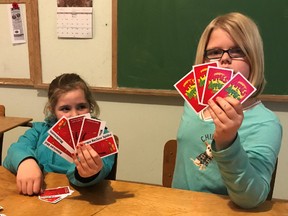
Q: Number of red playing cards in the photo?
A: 11